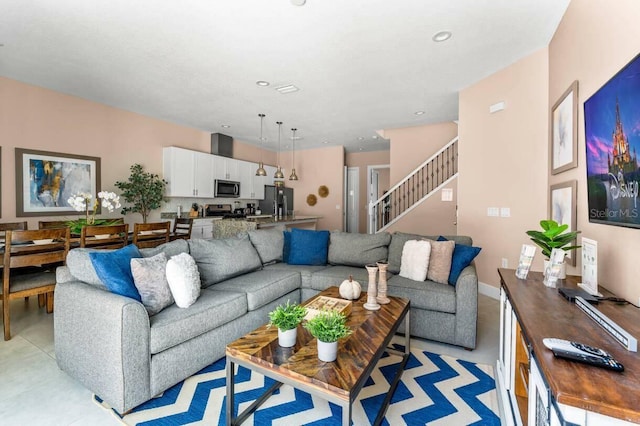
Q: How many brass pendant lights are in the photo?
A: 3